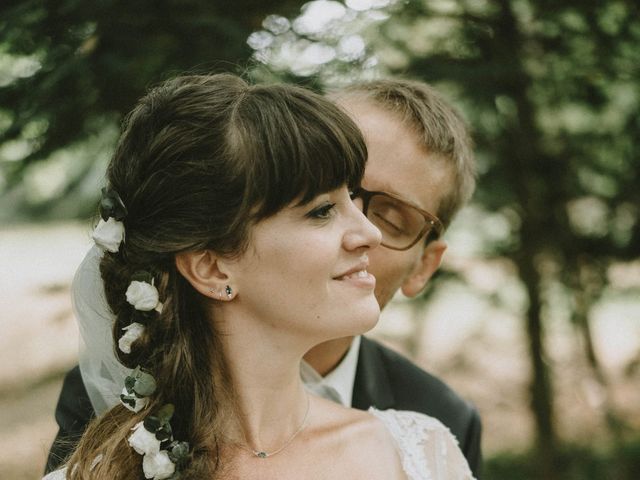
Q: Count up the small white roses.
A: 6